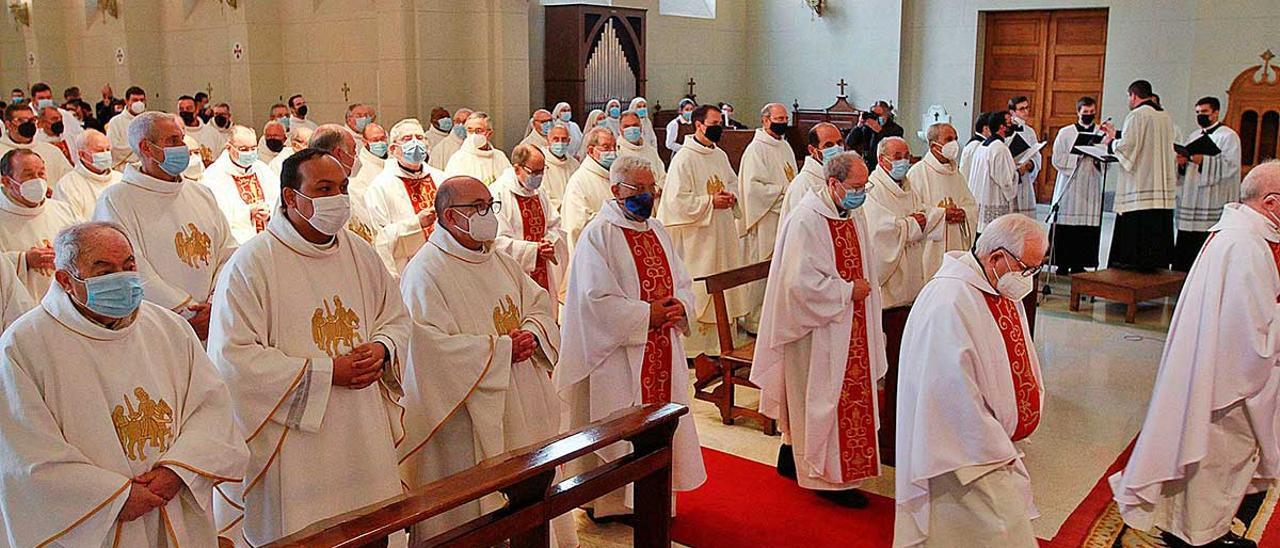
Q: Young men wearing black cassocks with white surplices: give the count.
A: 7